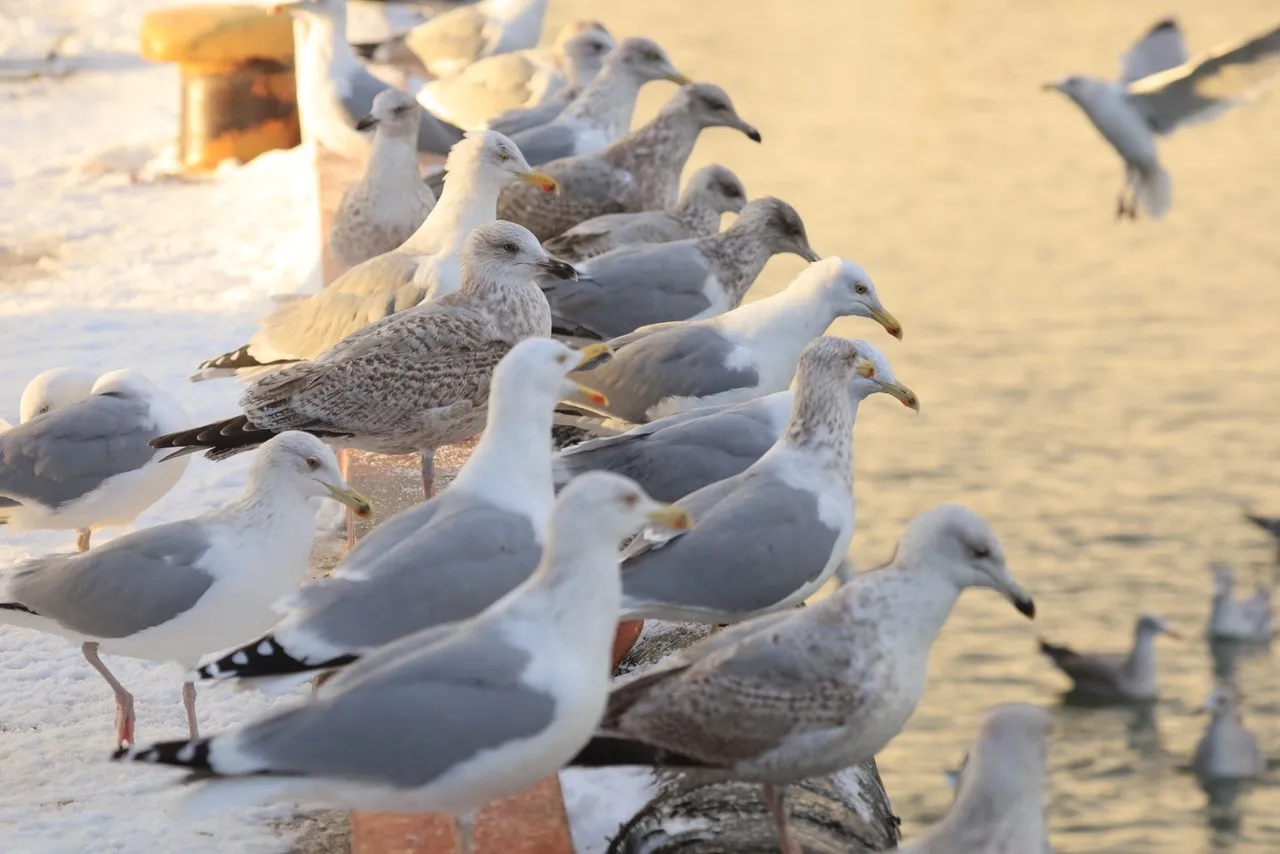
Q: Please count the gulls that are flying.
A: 1